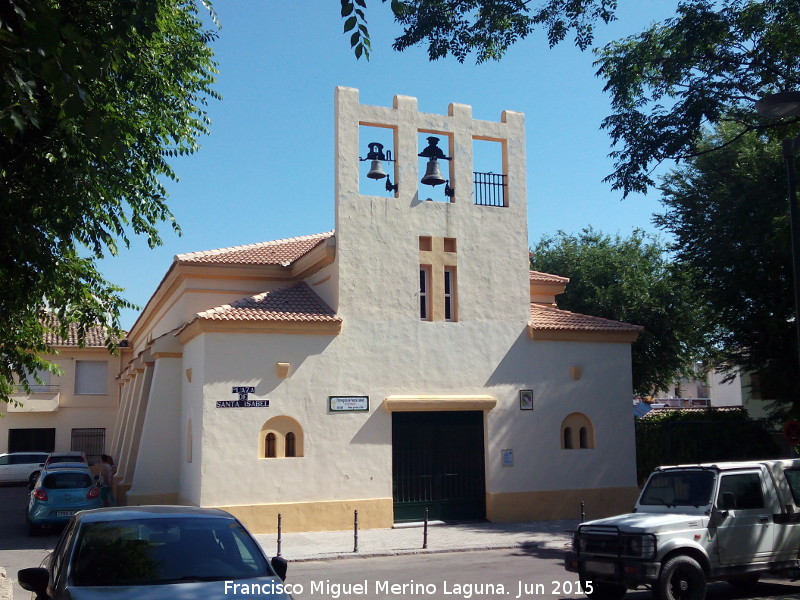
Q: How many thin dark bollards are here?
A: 4